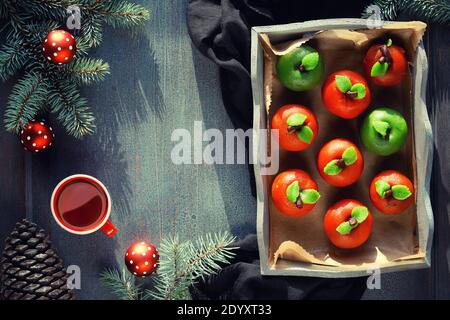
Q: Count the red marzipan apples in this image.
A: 7